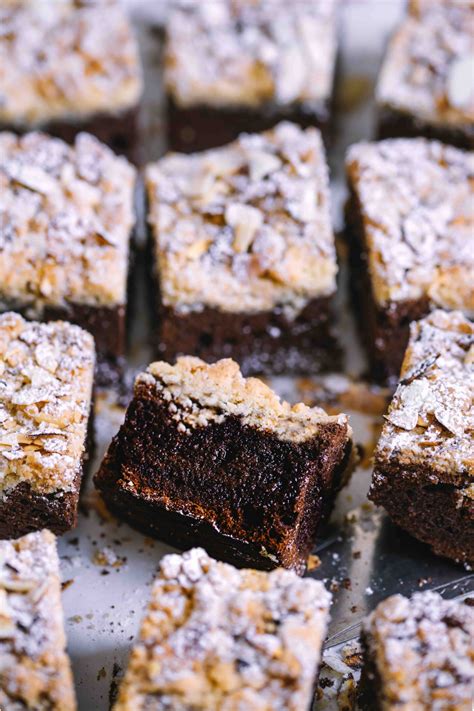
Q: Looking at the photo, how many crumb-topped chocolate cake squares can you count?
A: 12